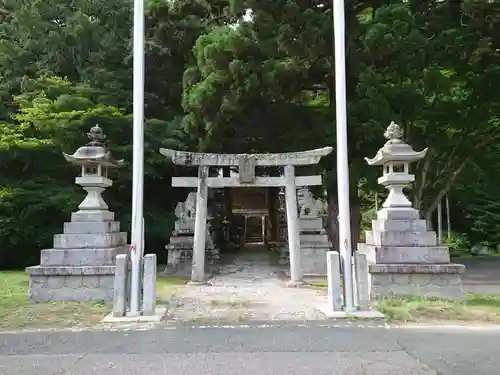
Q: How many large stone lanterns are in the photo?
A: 2